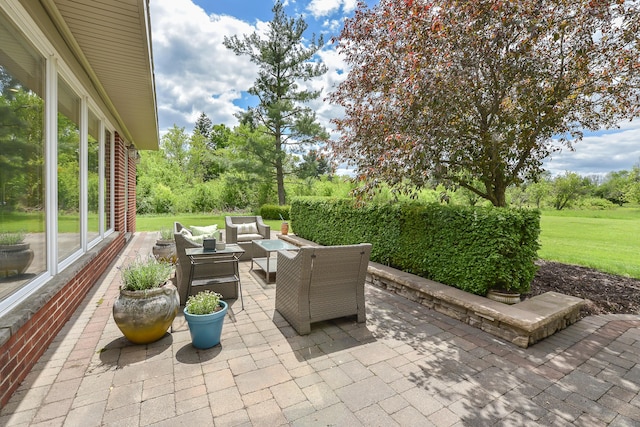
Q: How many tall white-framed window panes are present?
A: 4